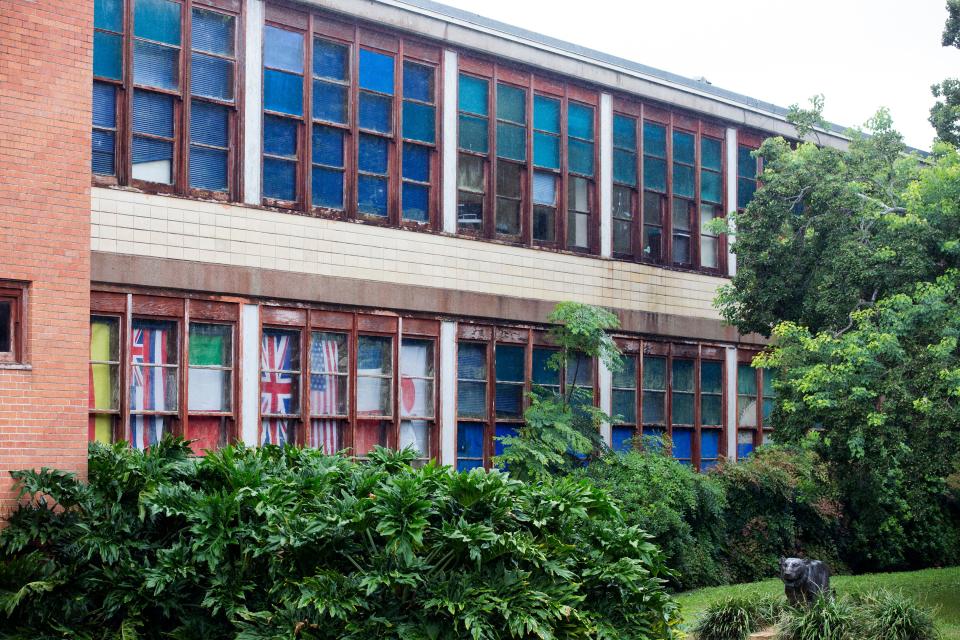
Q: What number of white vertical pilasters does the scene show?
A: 8